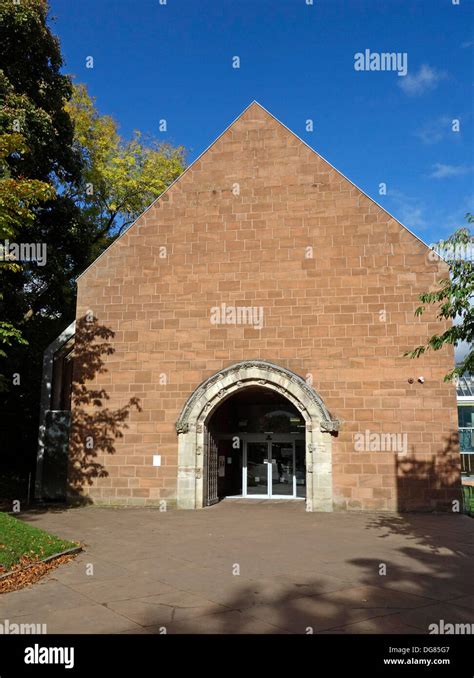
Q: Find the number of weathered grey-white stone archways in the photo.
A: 1